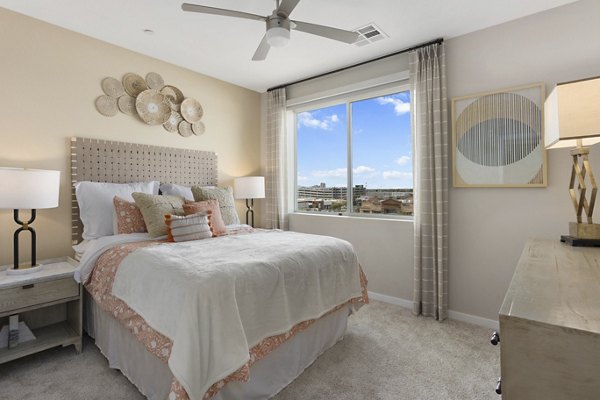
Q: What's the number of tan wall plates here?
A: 11